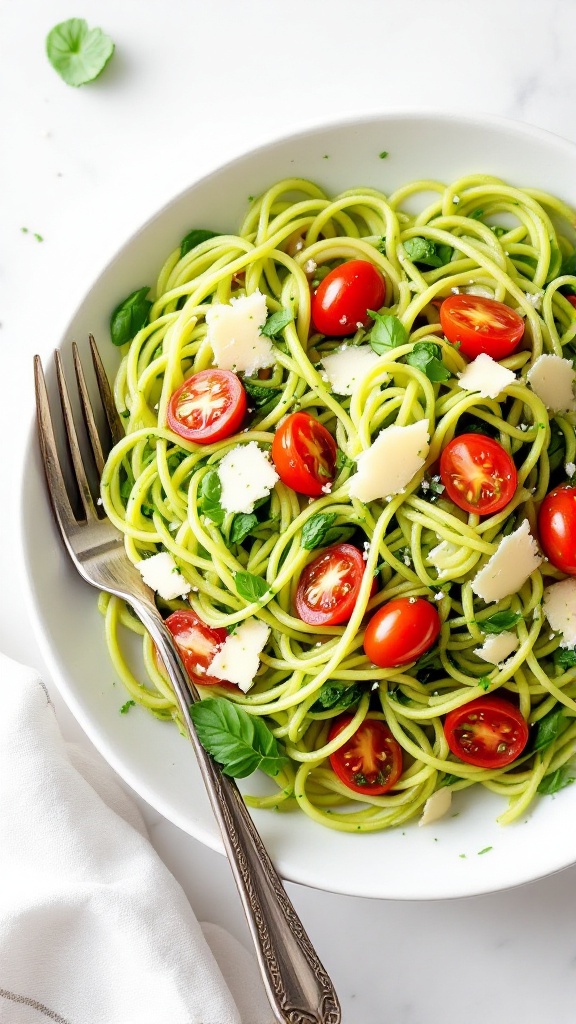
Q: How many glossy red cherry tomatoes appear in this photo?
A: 11